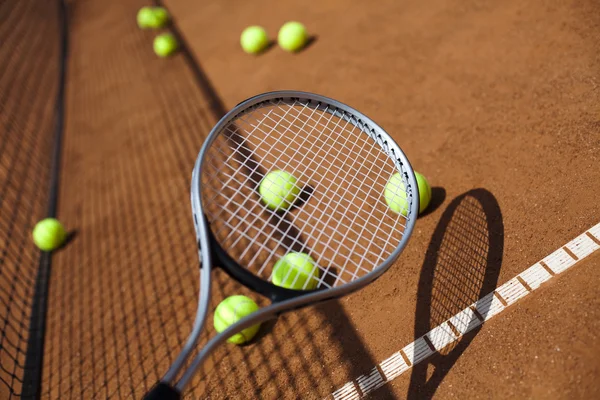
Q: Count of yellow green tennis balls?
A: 10